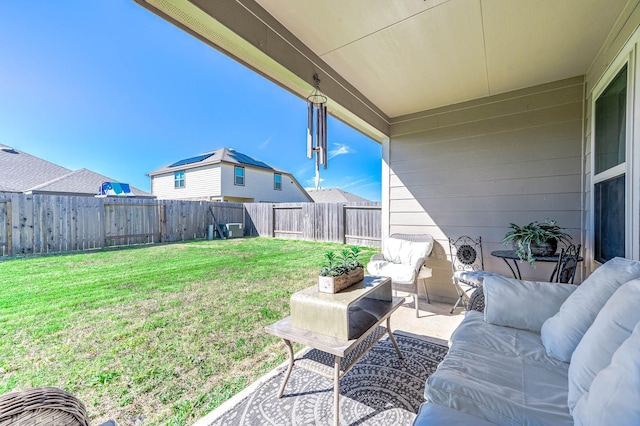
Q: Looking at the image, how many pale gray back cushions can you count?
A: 3